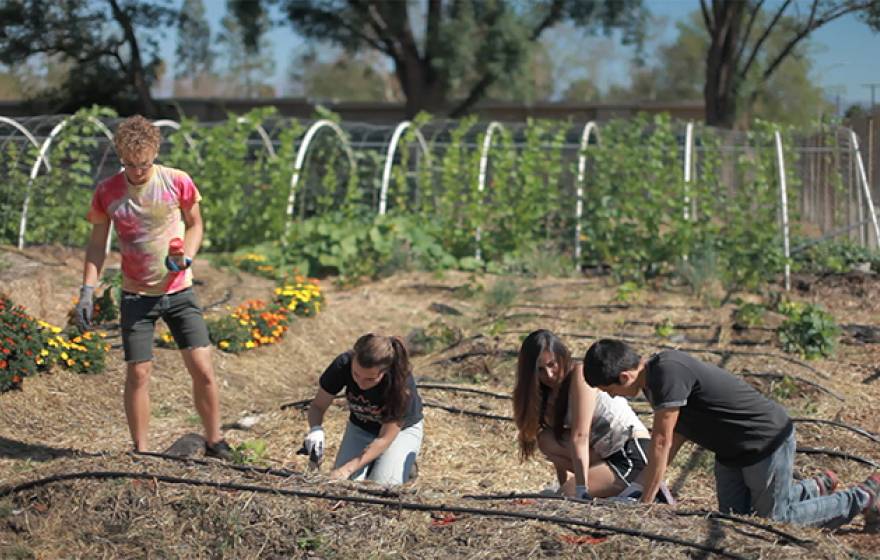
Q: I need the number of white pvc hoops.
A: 11